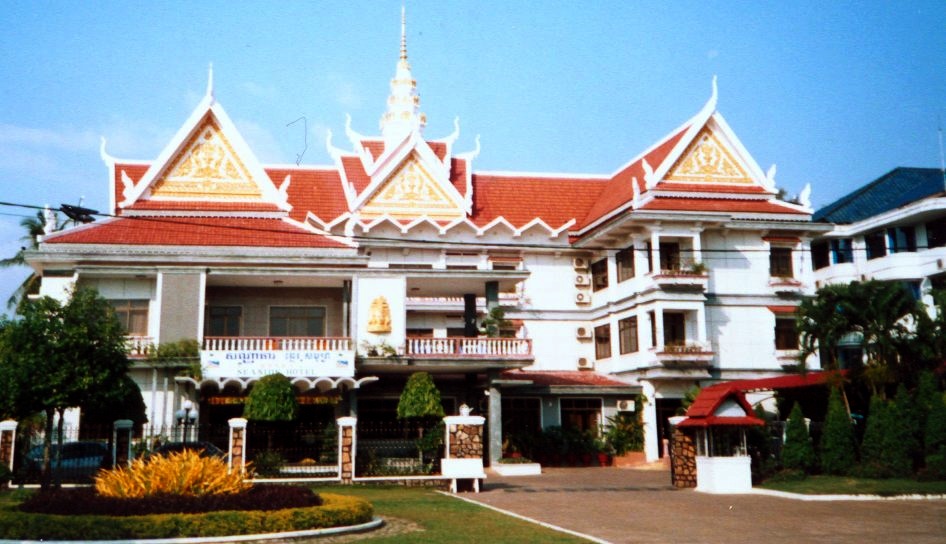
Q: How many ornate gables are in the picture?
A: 3